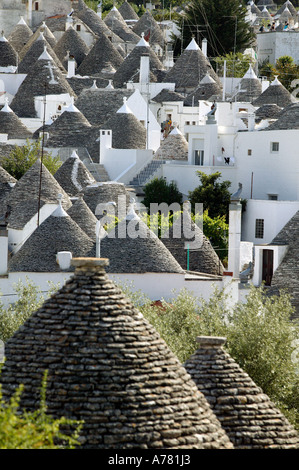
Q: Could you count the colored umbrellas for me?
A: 0